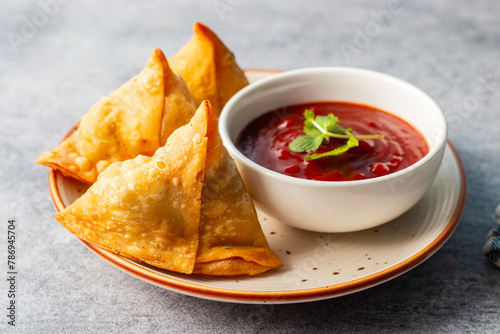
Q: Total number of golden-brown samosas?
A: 3